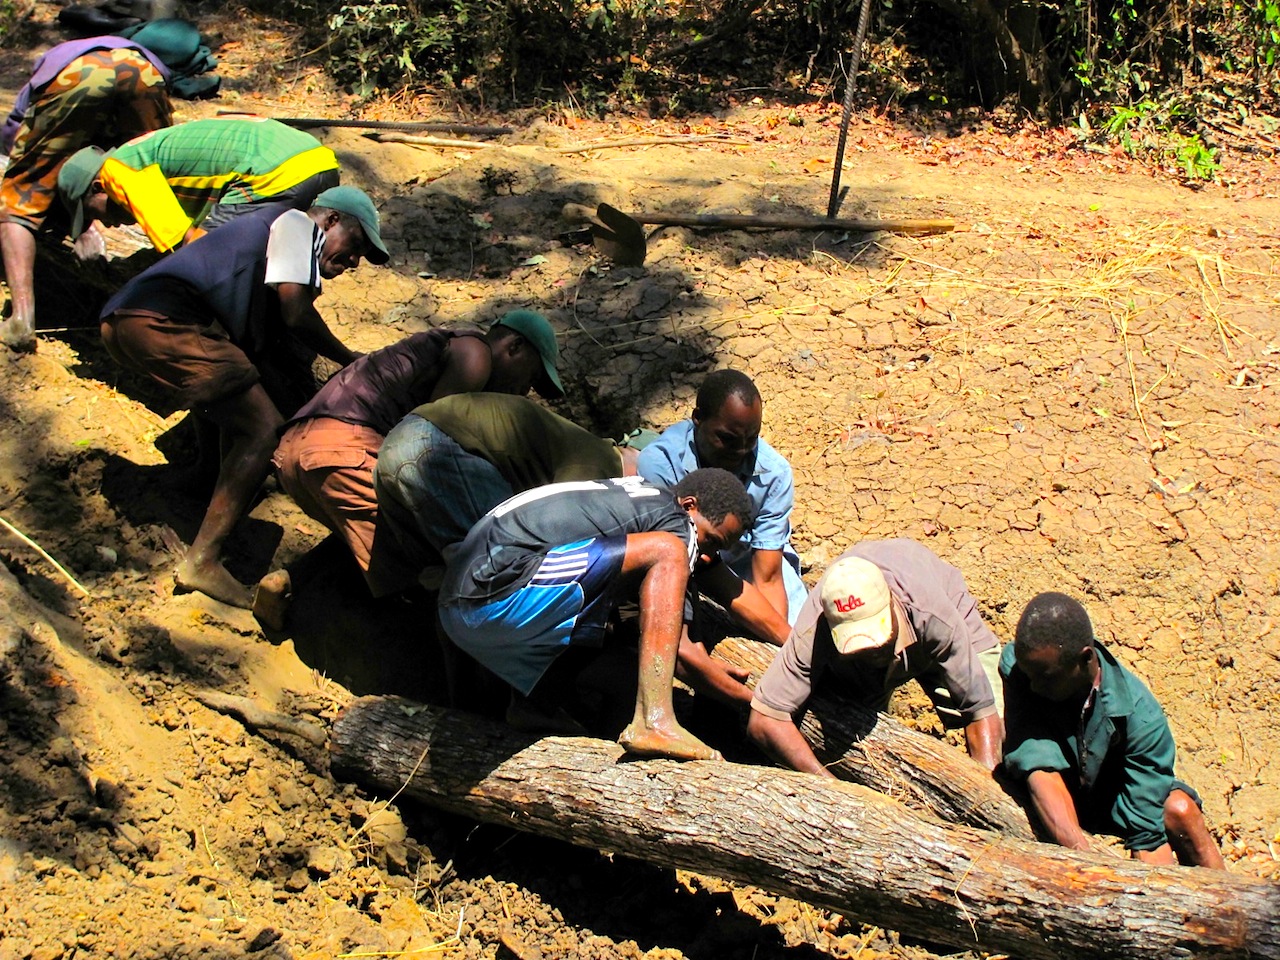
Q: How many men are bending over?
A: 9